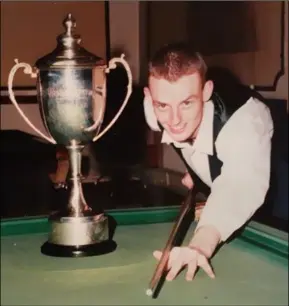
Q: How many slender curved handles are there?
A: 2